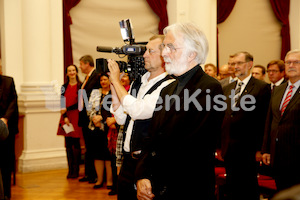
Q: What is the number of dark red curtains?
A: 4